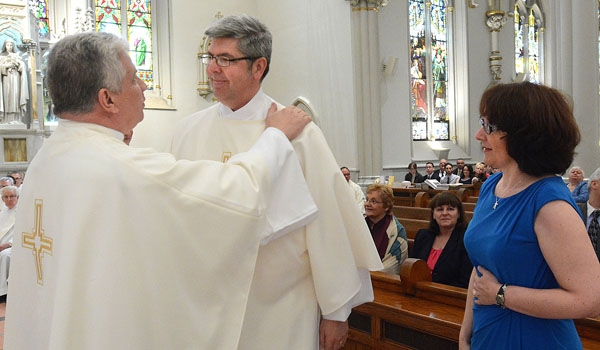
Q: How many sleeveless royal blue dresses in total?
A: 1